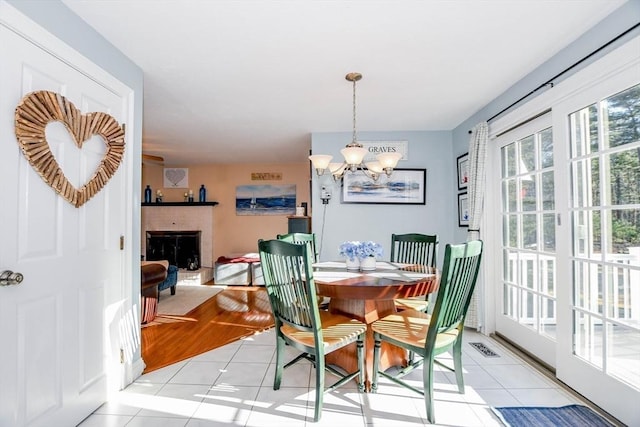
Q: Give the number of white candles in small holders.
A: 4